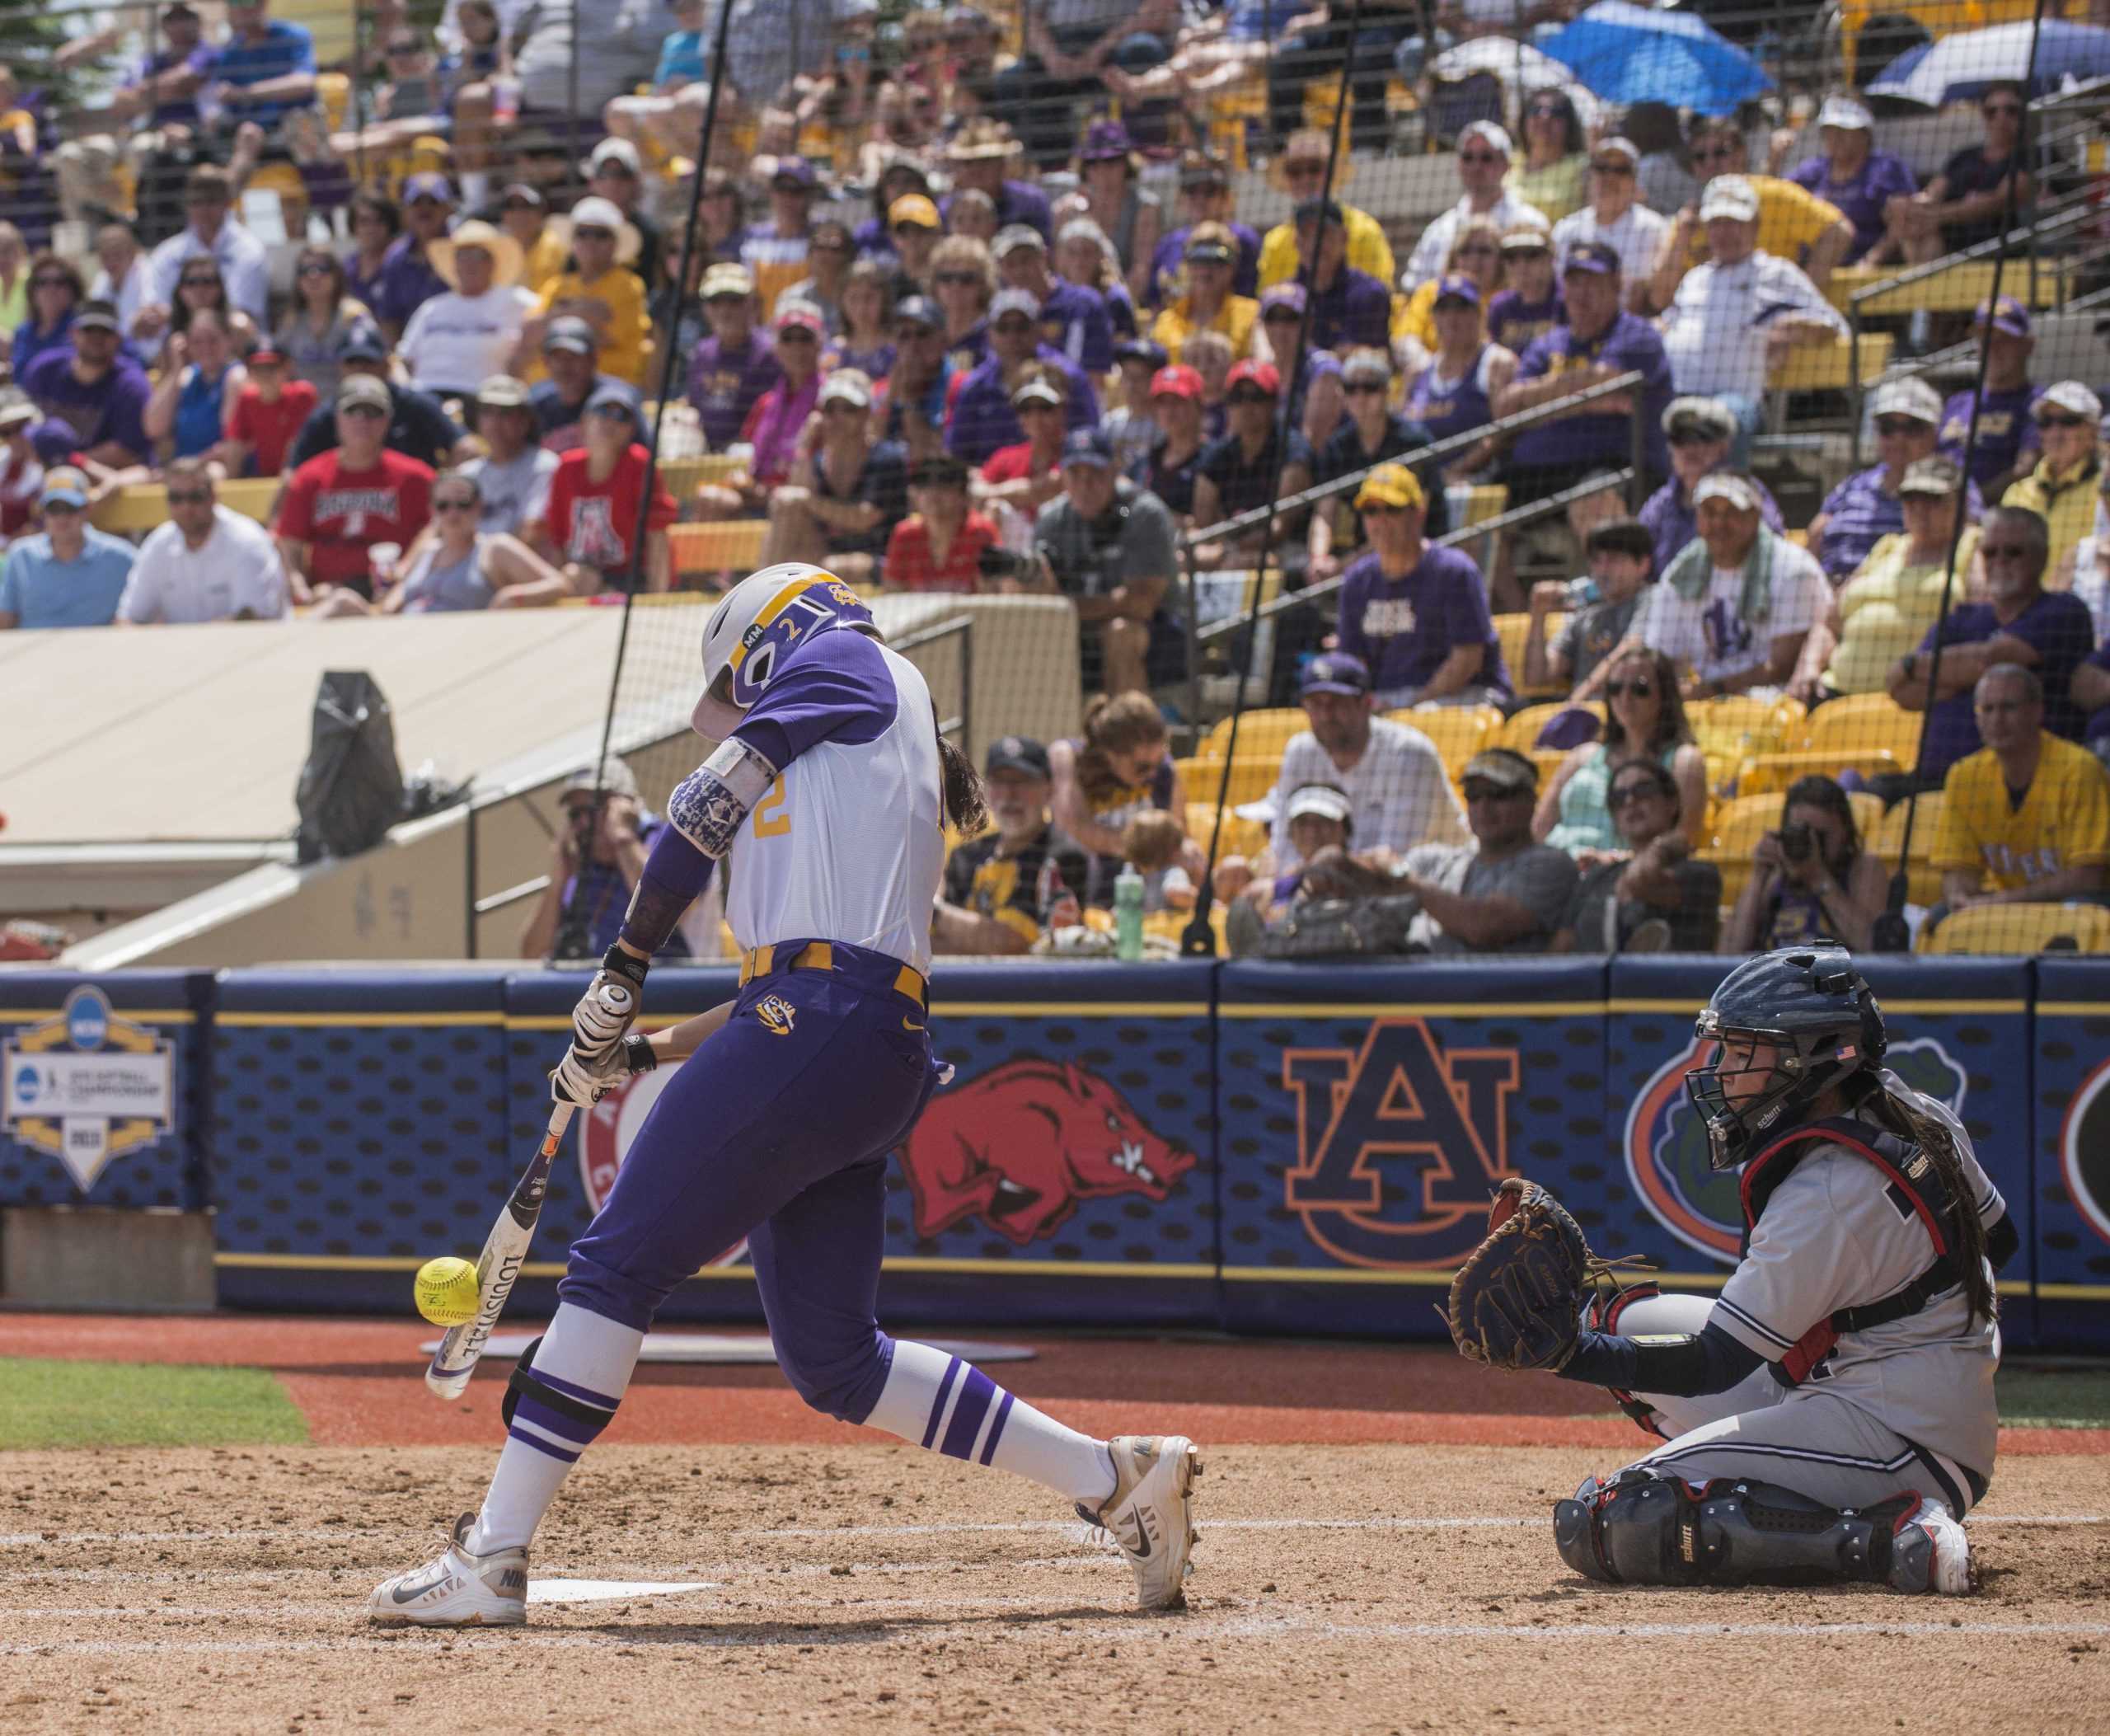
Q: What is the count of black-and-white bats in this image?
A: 1